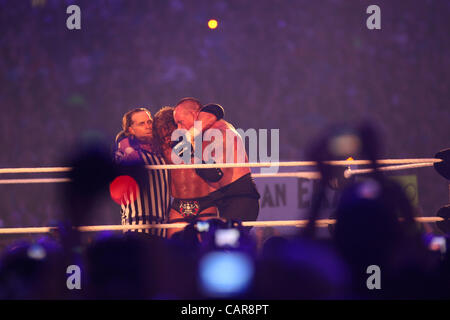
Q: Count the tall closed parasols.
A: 0